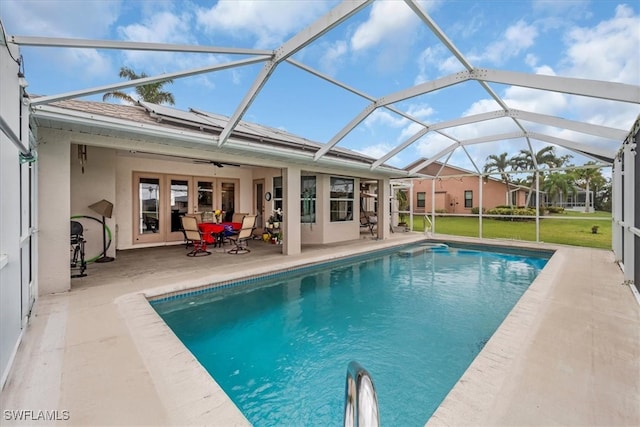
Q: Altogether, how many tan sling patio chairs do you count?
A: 4